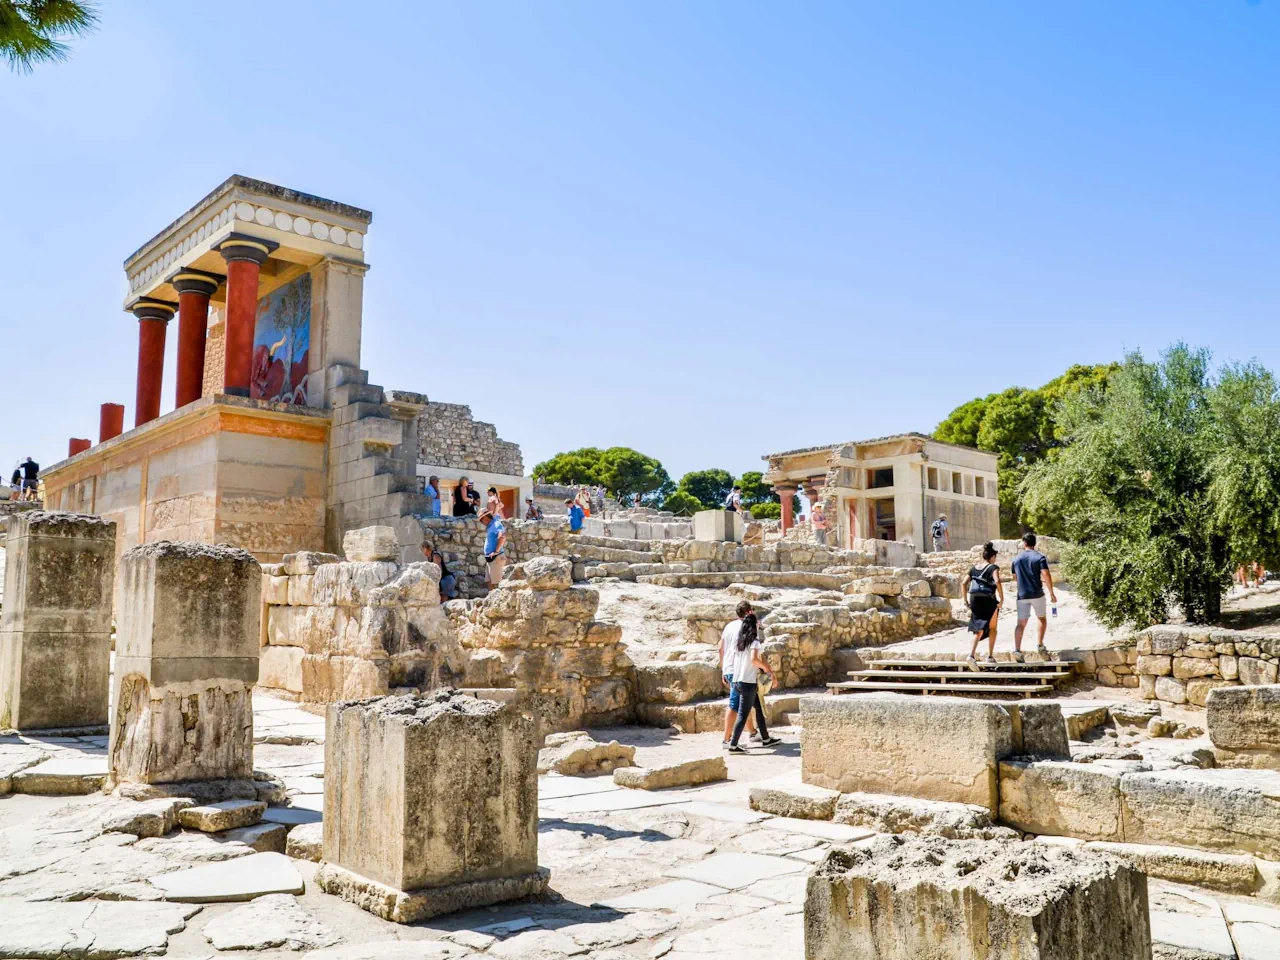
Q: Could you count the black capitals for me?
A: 3